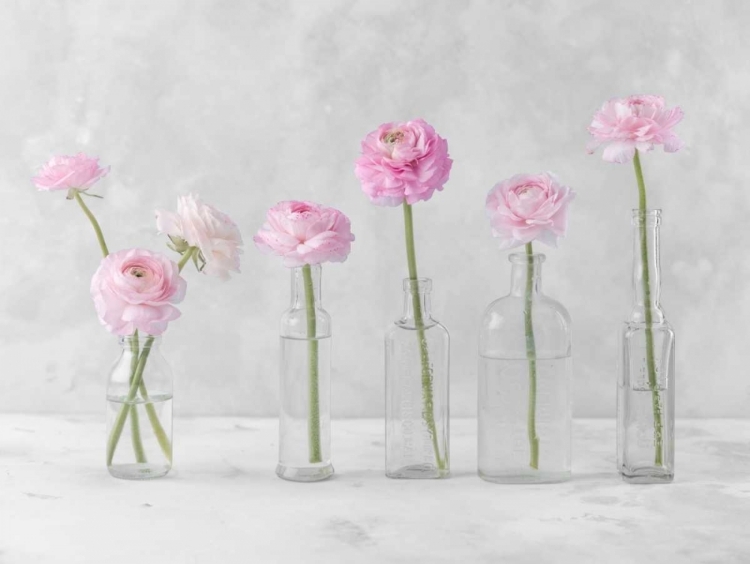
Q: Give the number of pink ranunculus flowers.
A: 7